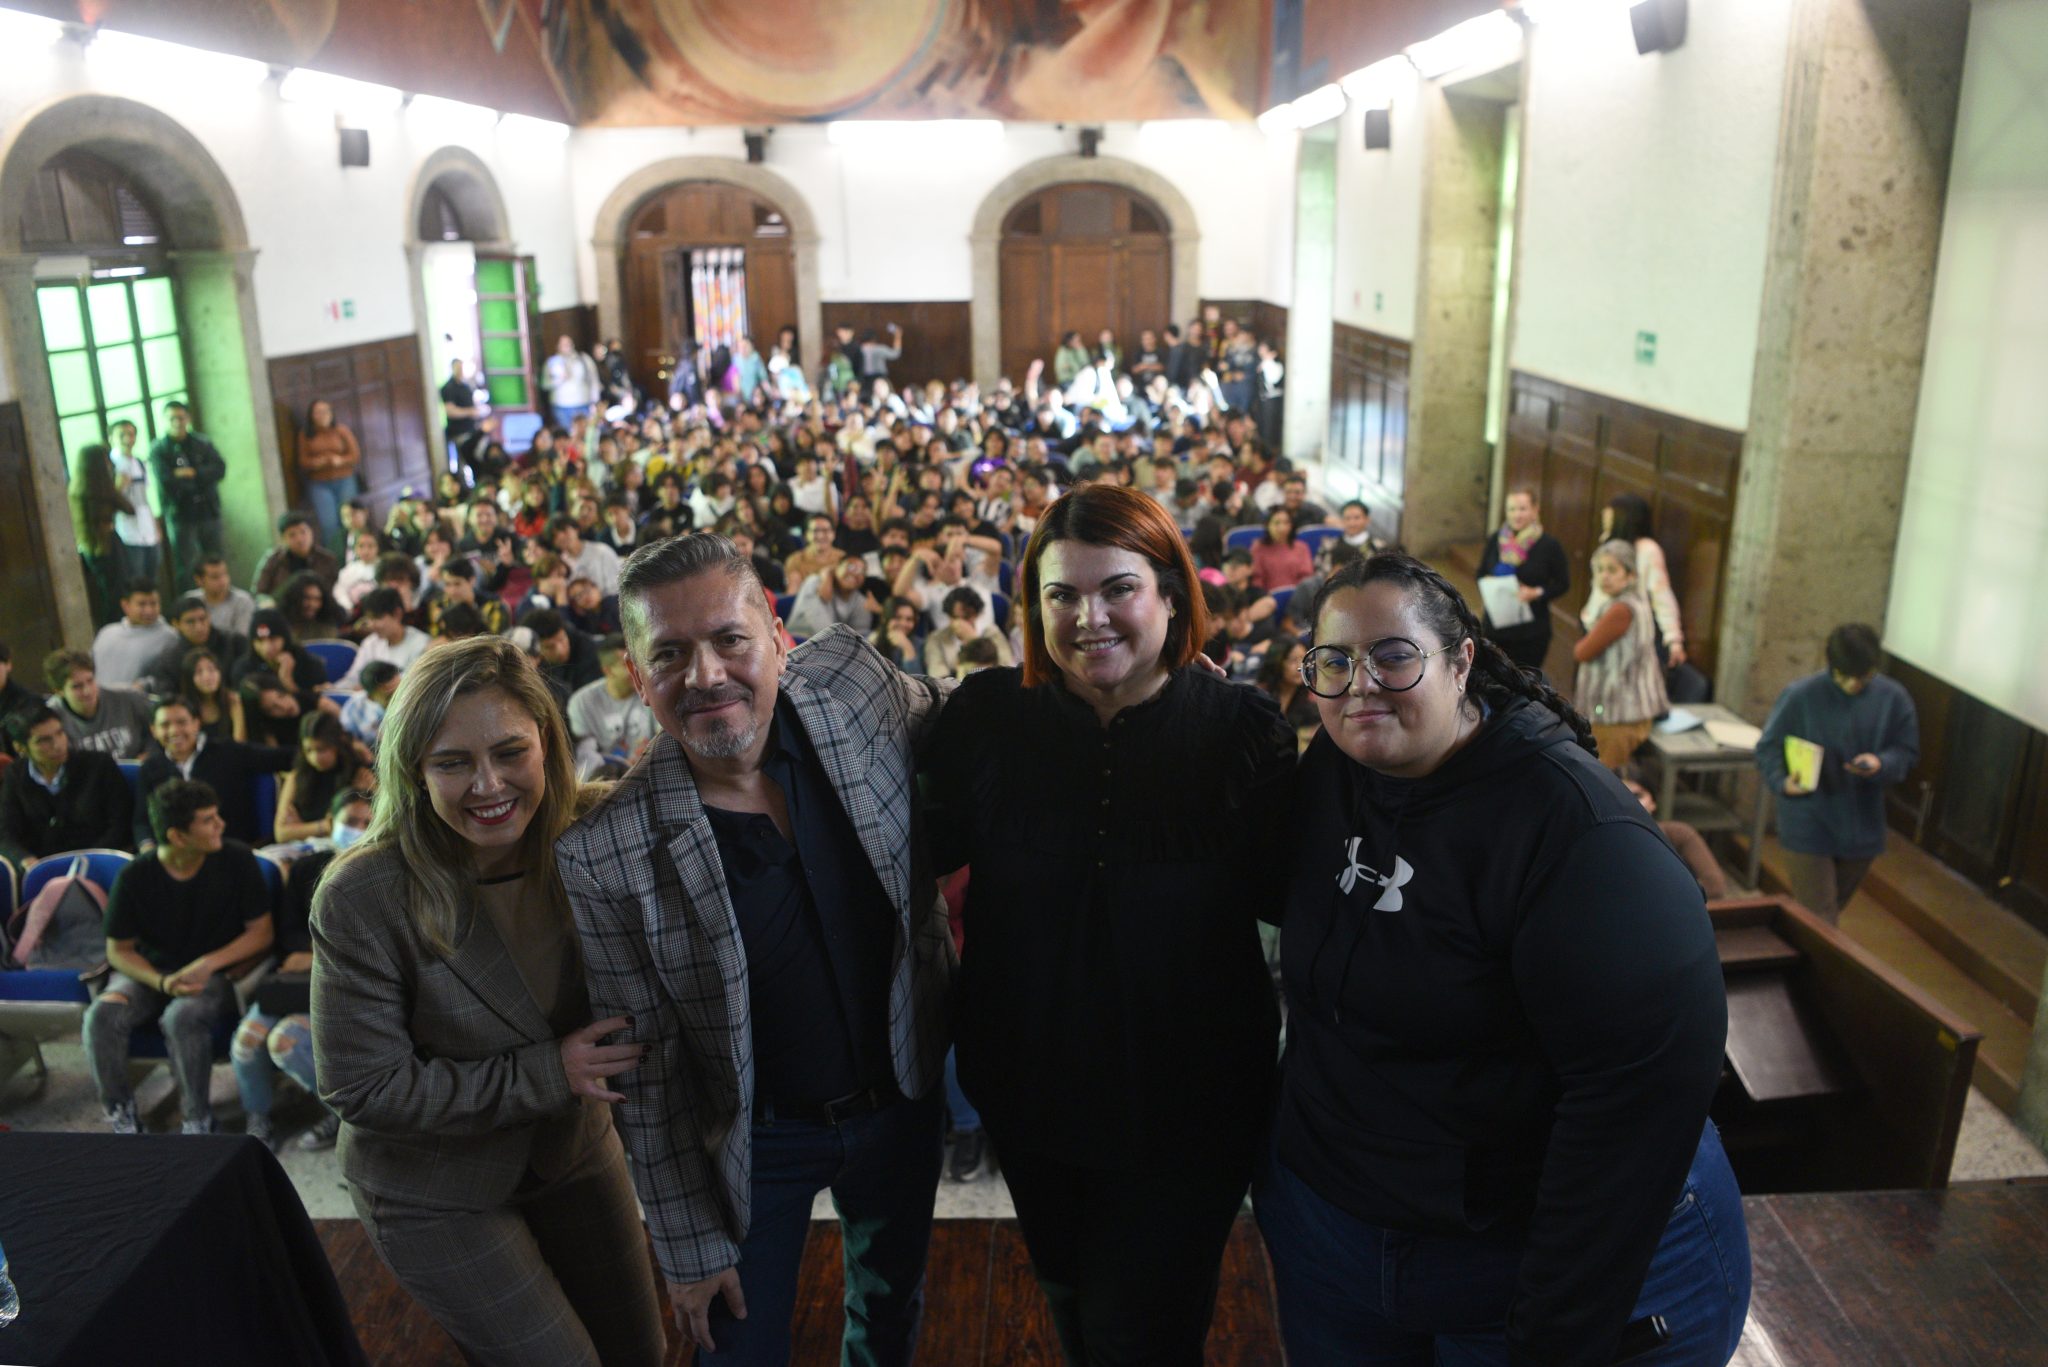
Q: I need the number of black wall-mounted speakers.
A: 5